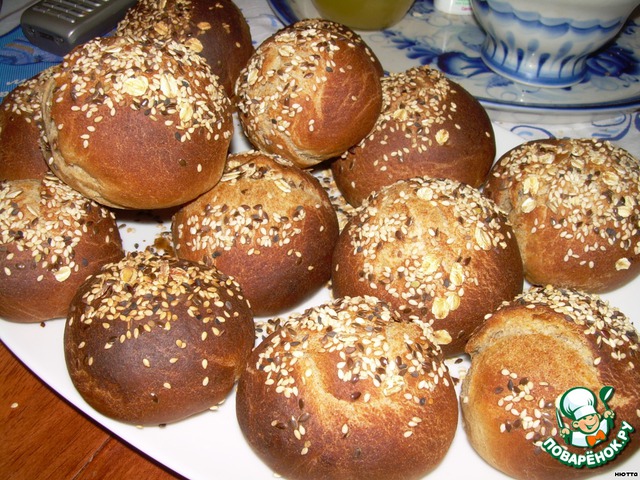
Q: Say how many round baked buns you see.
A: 12